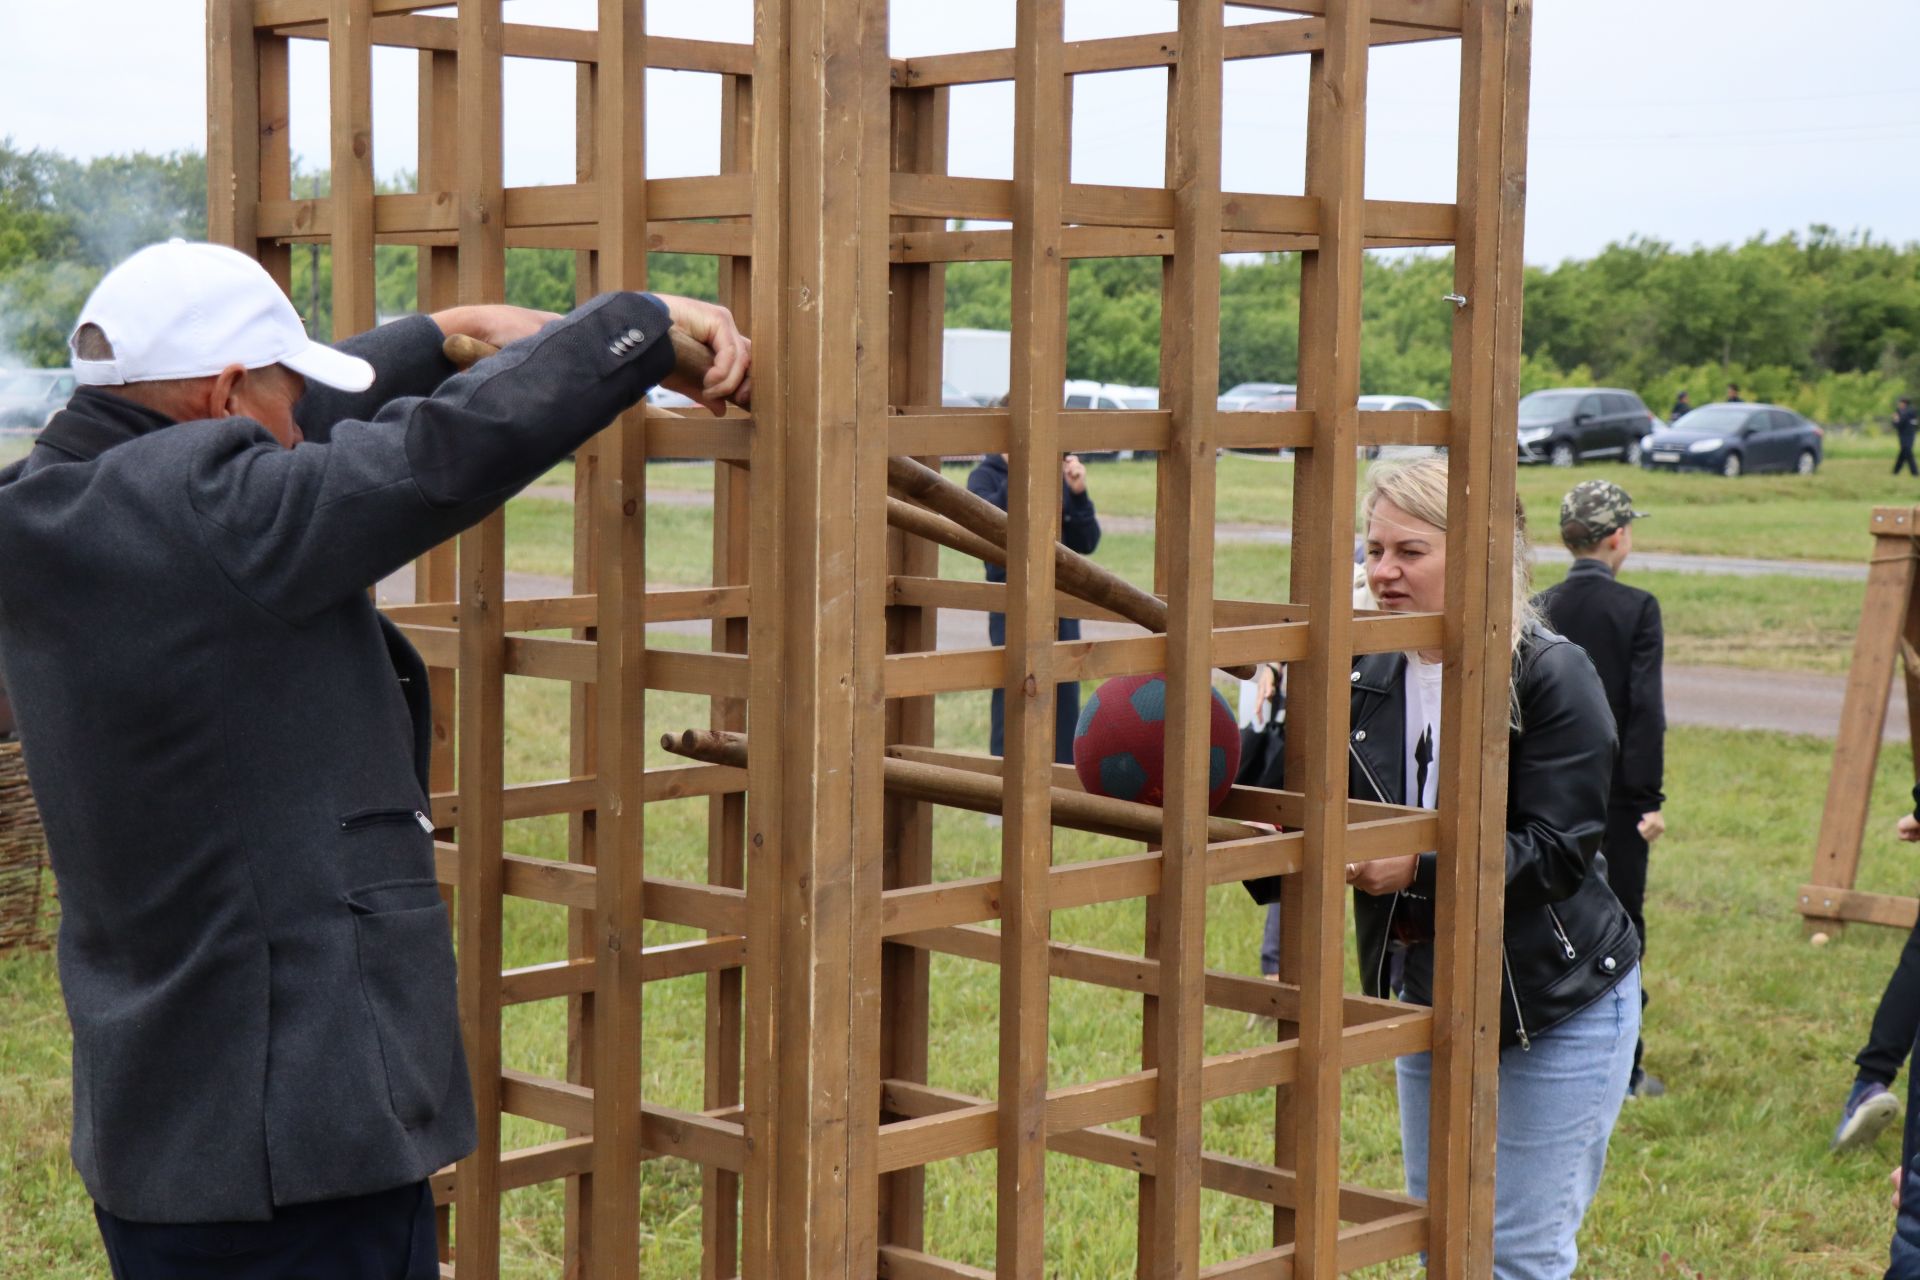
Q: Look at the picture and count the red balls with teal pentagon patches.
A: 1